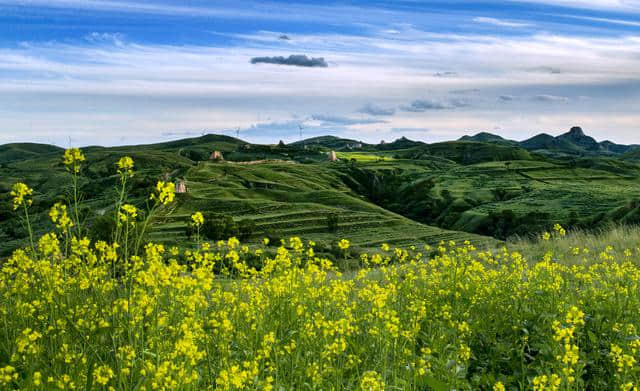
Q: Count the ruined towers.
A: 3